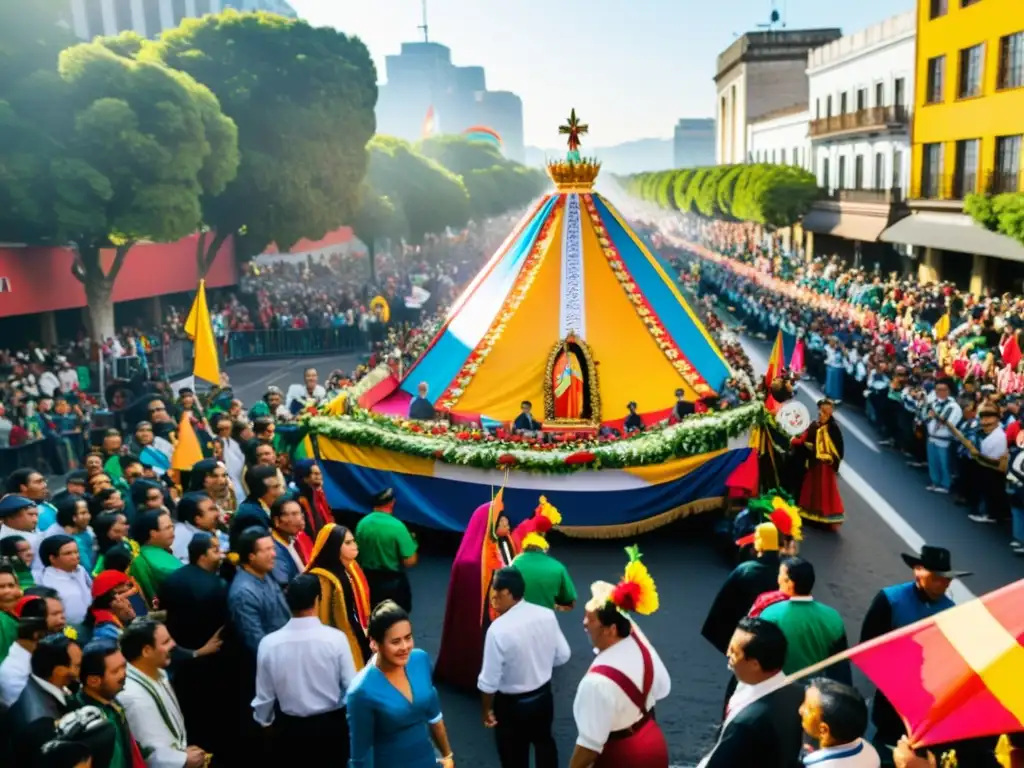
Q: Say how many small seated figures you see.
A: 4